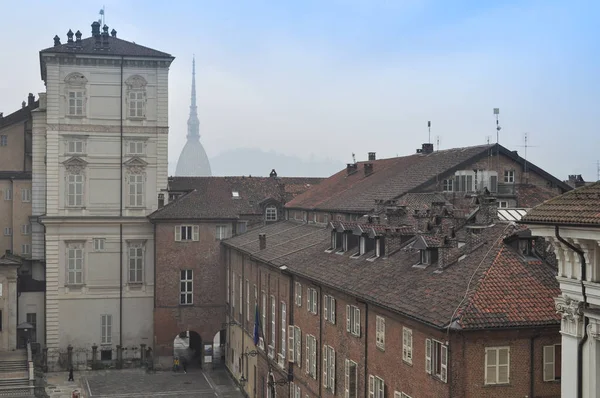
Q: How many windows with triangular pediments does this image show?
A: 2